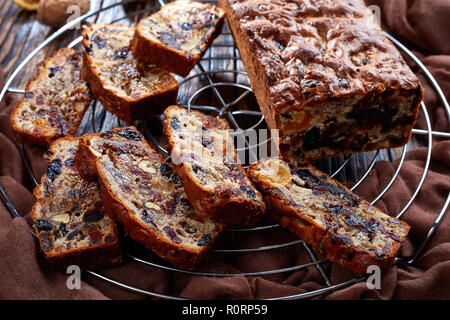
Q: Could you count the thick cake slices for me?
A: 7